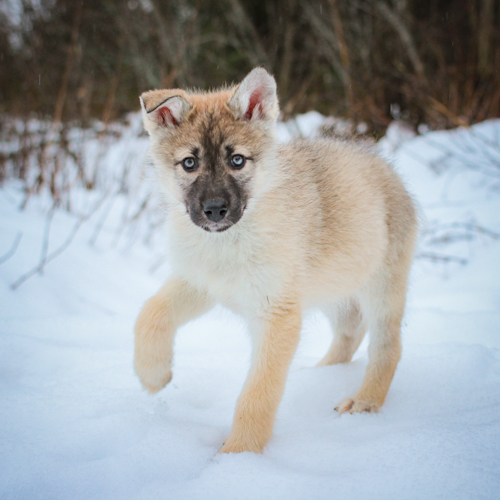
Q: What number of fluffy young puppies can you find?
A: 1